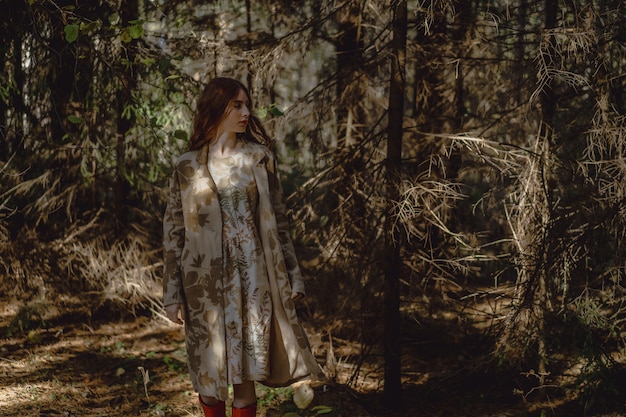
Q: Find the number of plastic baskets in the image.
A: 0